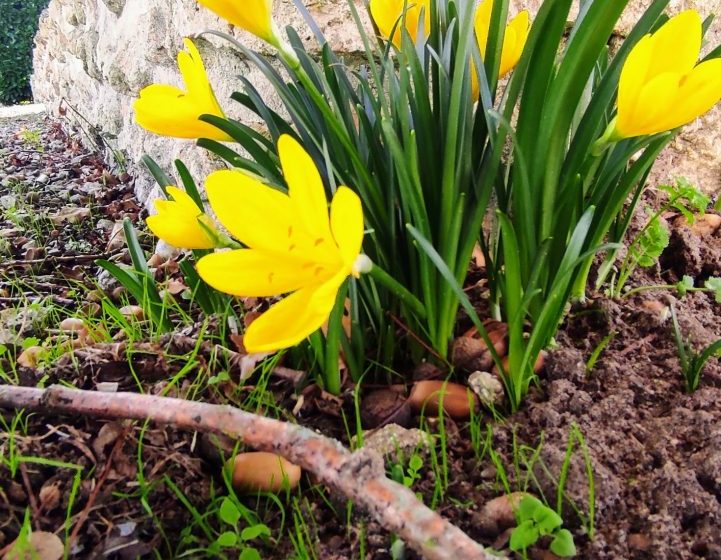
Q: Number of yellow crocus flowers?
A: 7